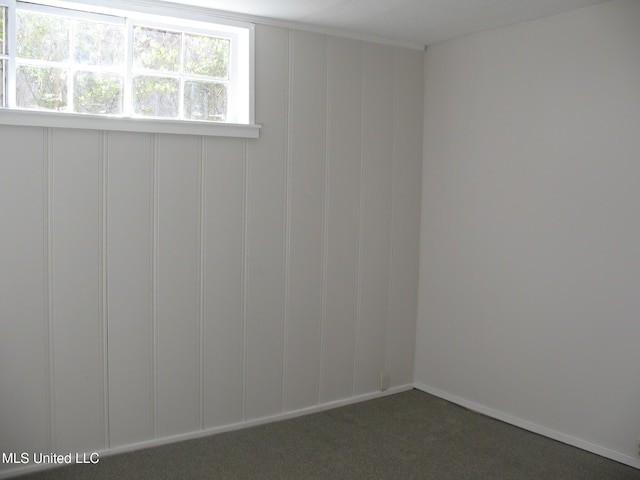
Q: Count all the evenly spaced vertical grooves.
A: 9